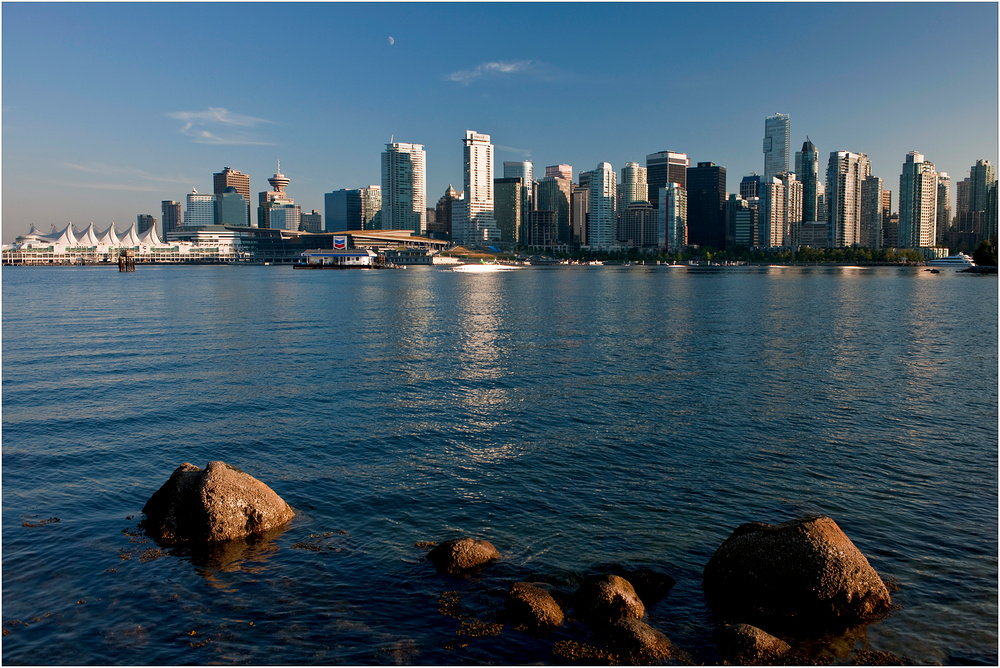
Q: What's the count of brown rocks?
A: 7